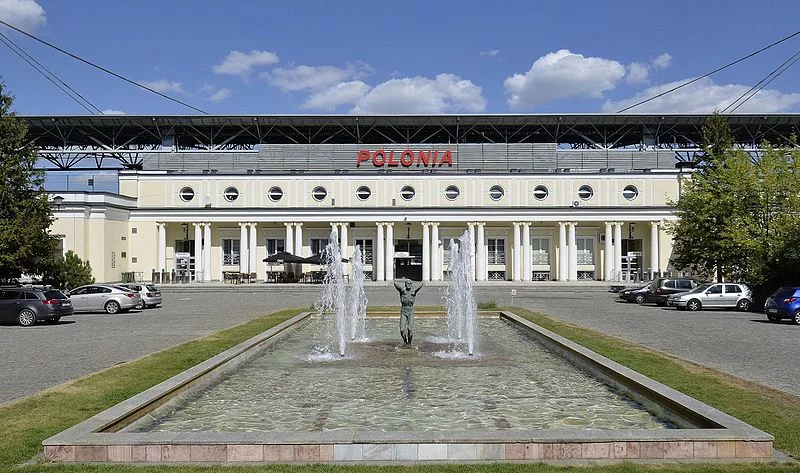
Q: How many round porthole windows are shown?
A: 11